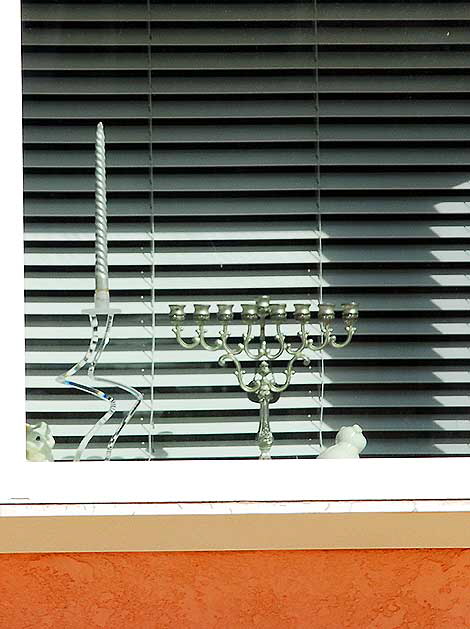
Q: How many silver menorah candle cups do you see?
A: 9